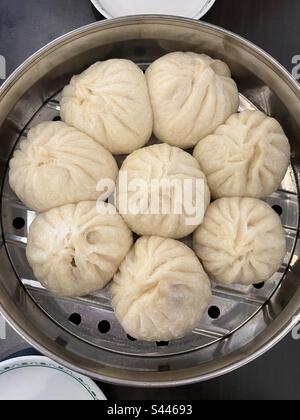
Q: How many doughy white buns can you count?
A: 8